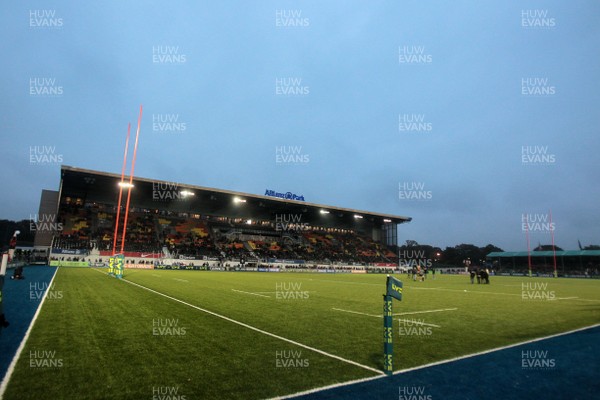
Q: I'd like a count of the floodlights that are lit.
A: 6